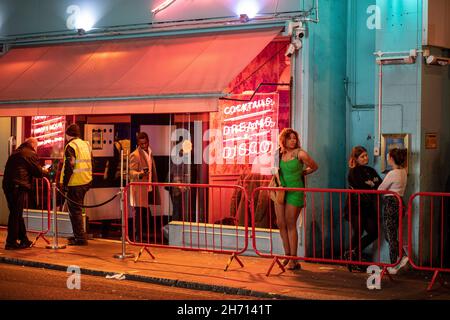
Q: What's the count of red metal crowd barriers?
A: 4